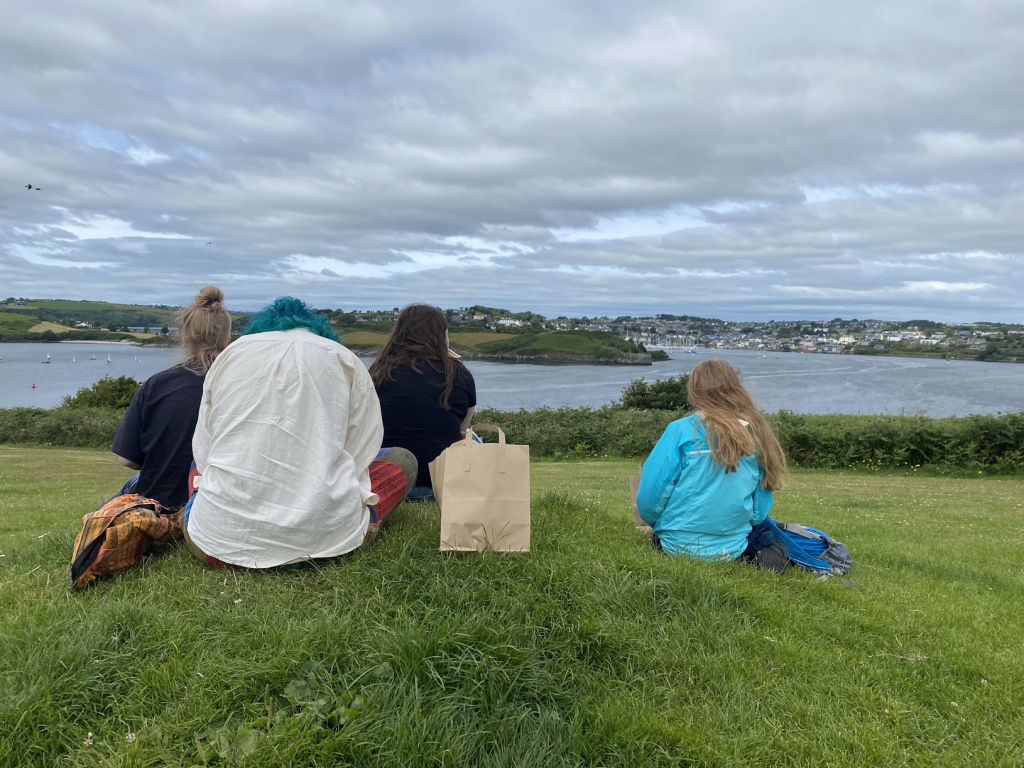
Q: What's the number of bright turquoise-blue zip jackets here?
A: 1